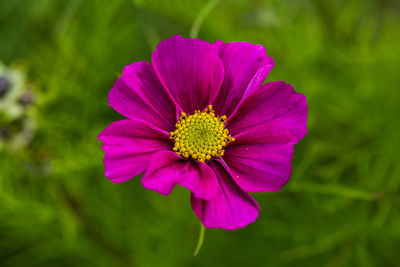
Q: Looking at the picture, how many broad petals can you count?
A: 8